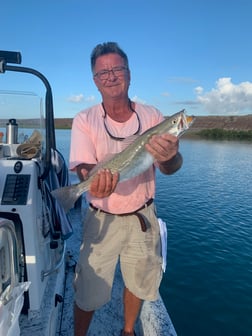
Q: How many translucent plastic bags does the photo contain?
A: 1